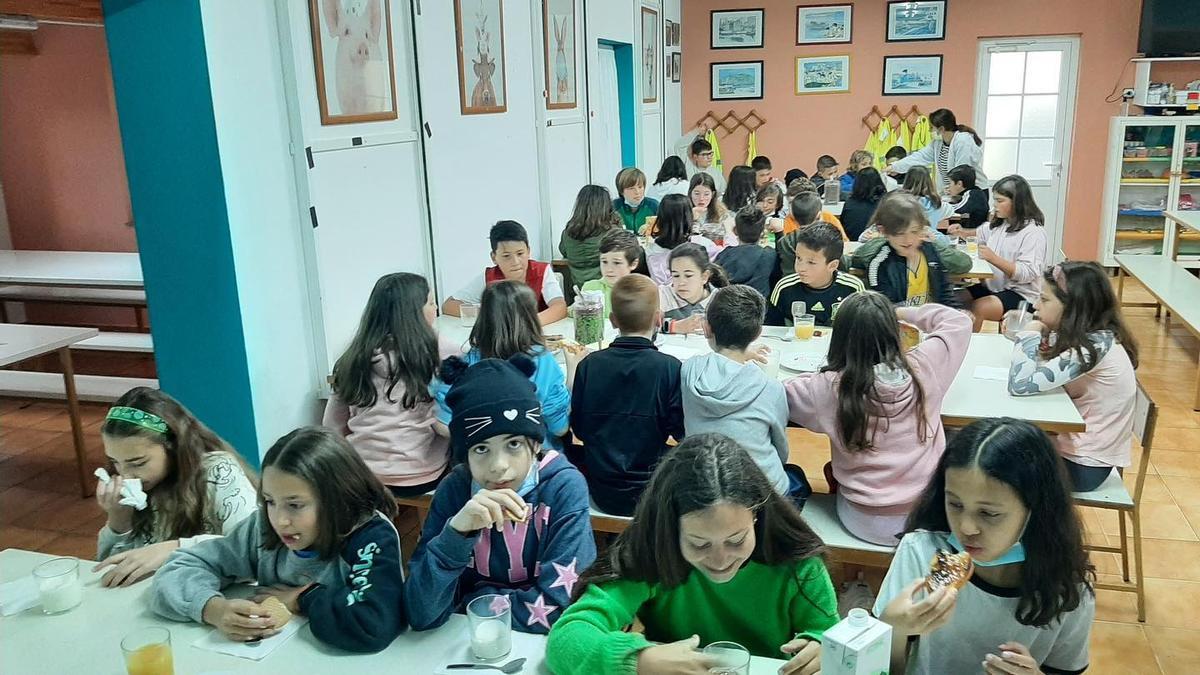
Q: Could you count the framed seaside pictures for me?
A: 6